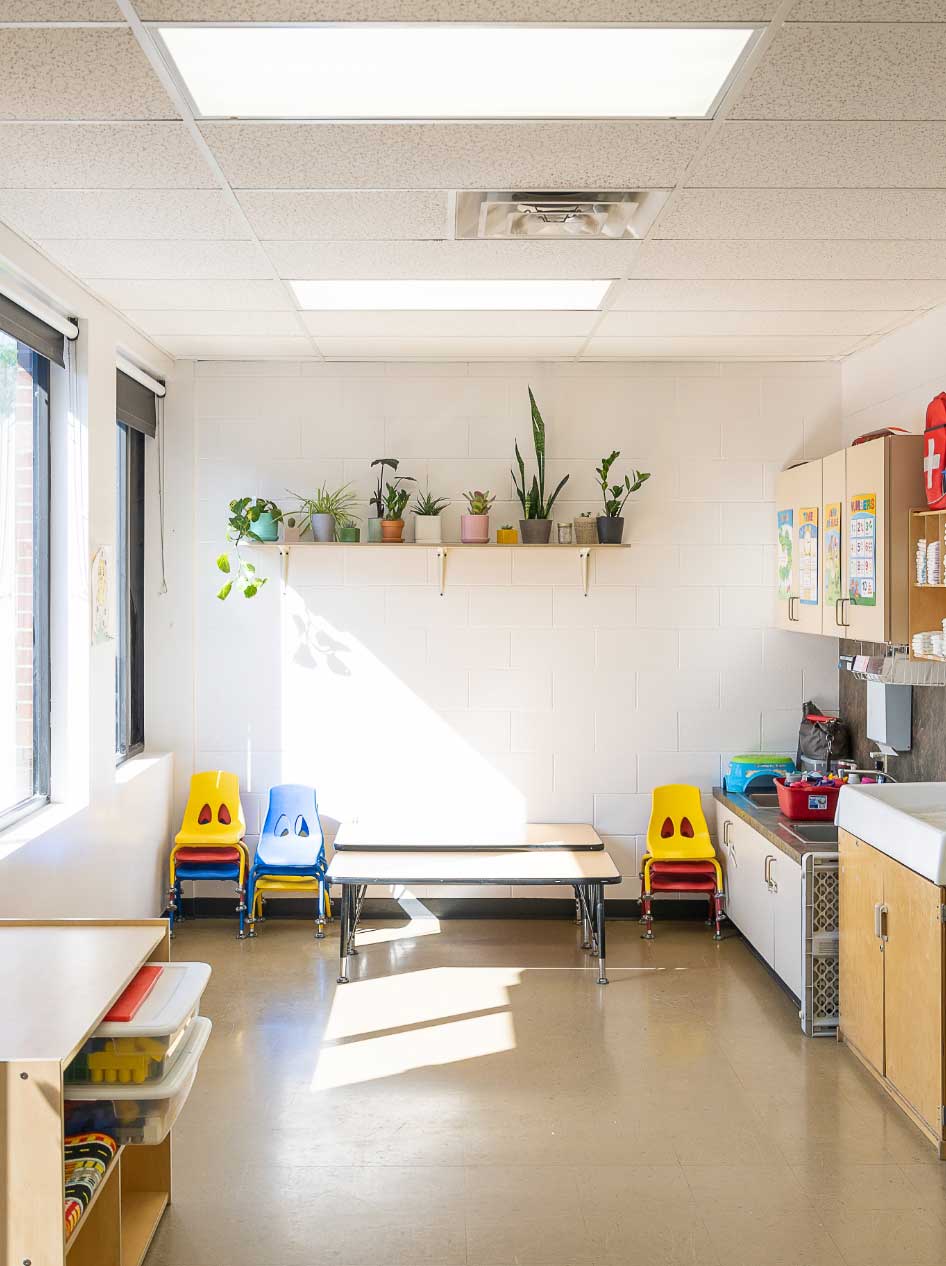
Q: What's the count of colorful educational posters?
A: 4